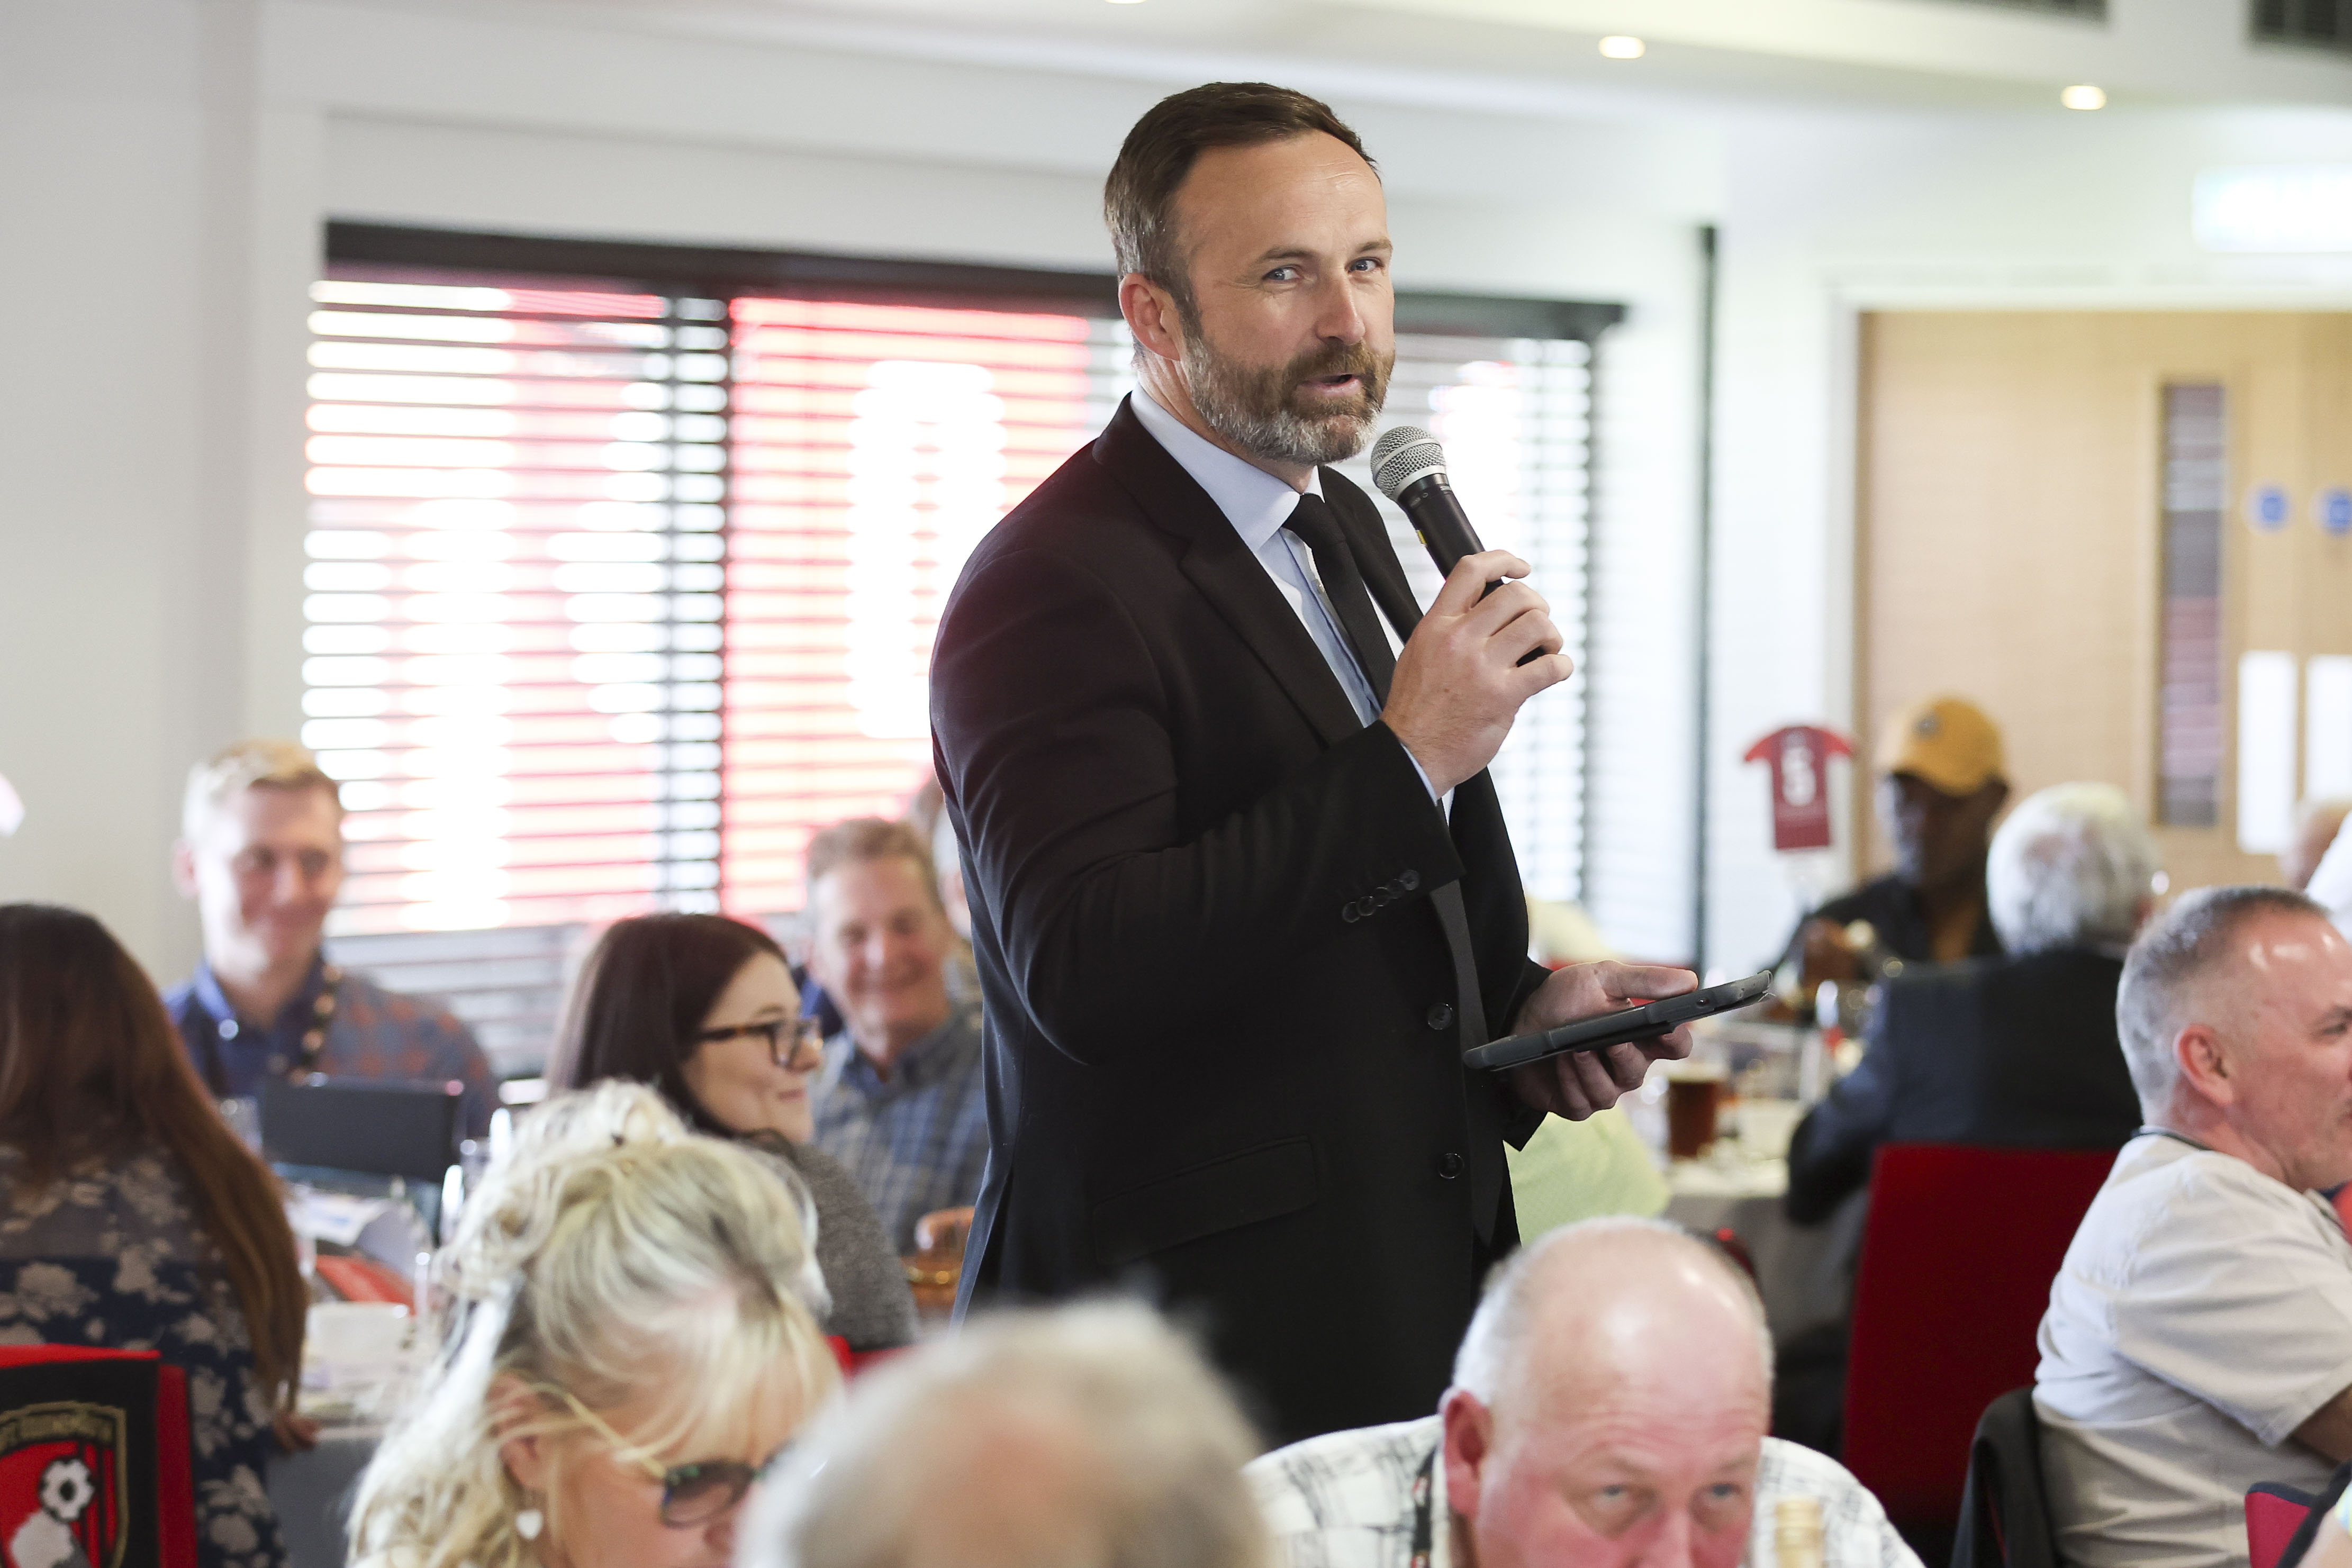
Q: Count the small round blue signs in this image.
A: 2